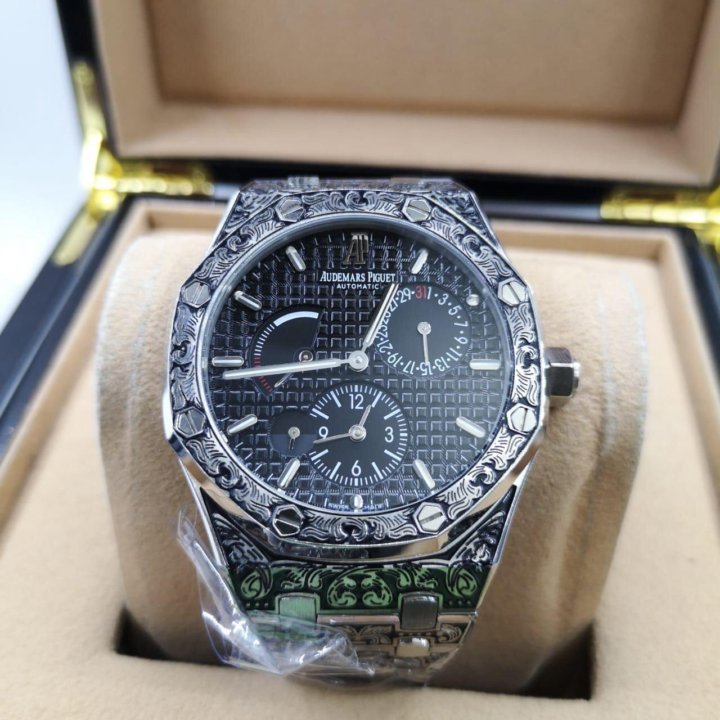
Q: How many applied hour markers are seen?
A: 11